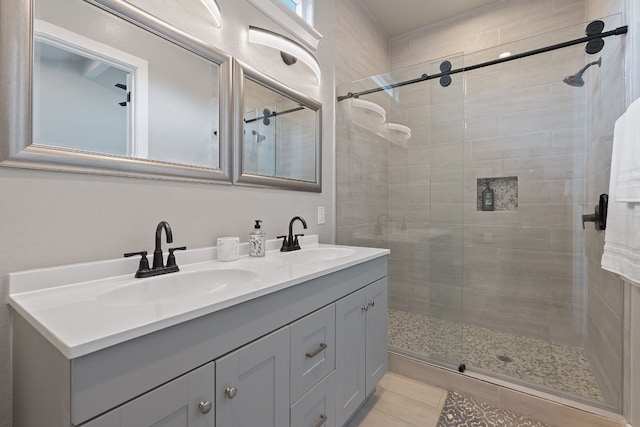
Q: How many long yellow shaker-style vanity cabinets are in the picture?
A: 0